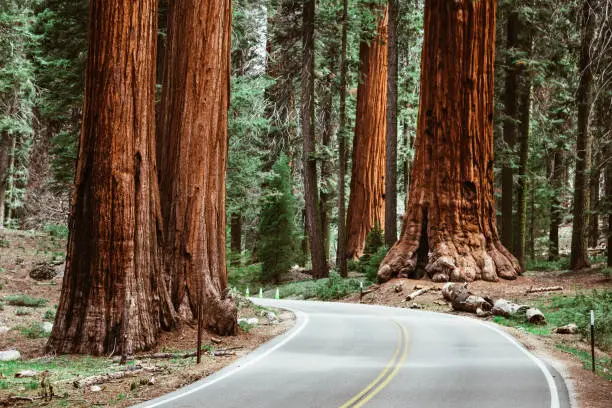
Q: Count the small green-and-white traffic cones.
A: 3